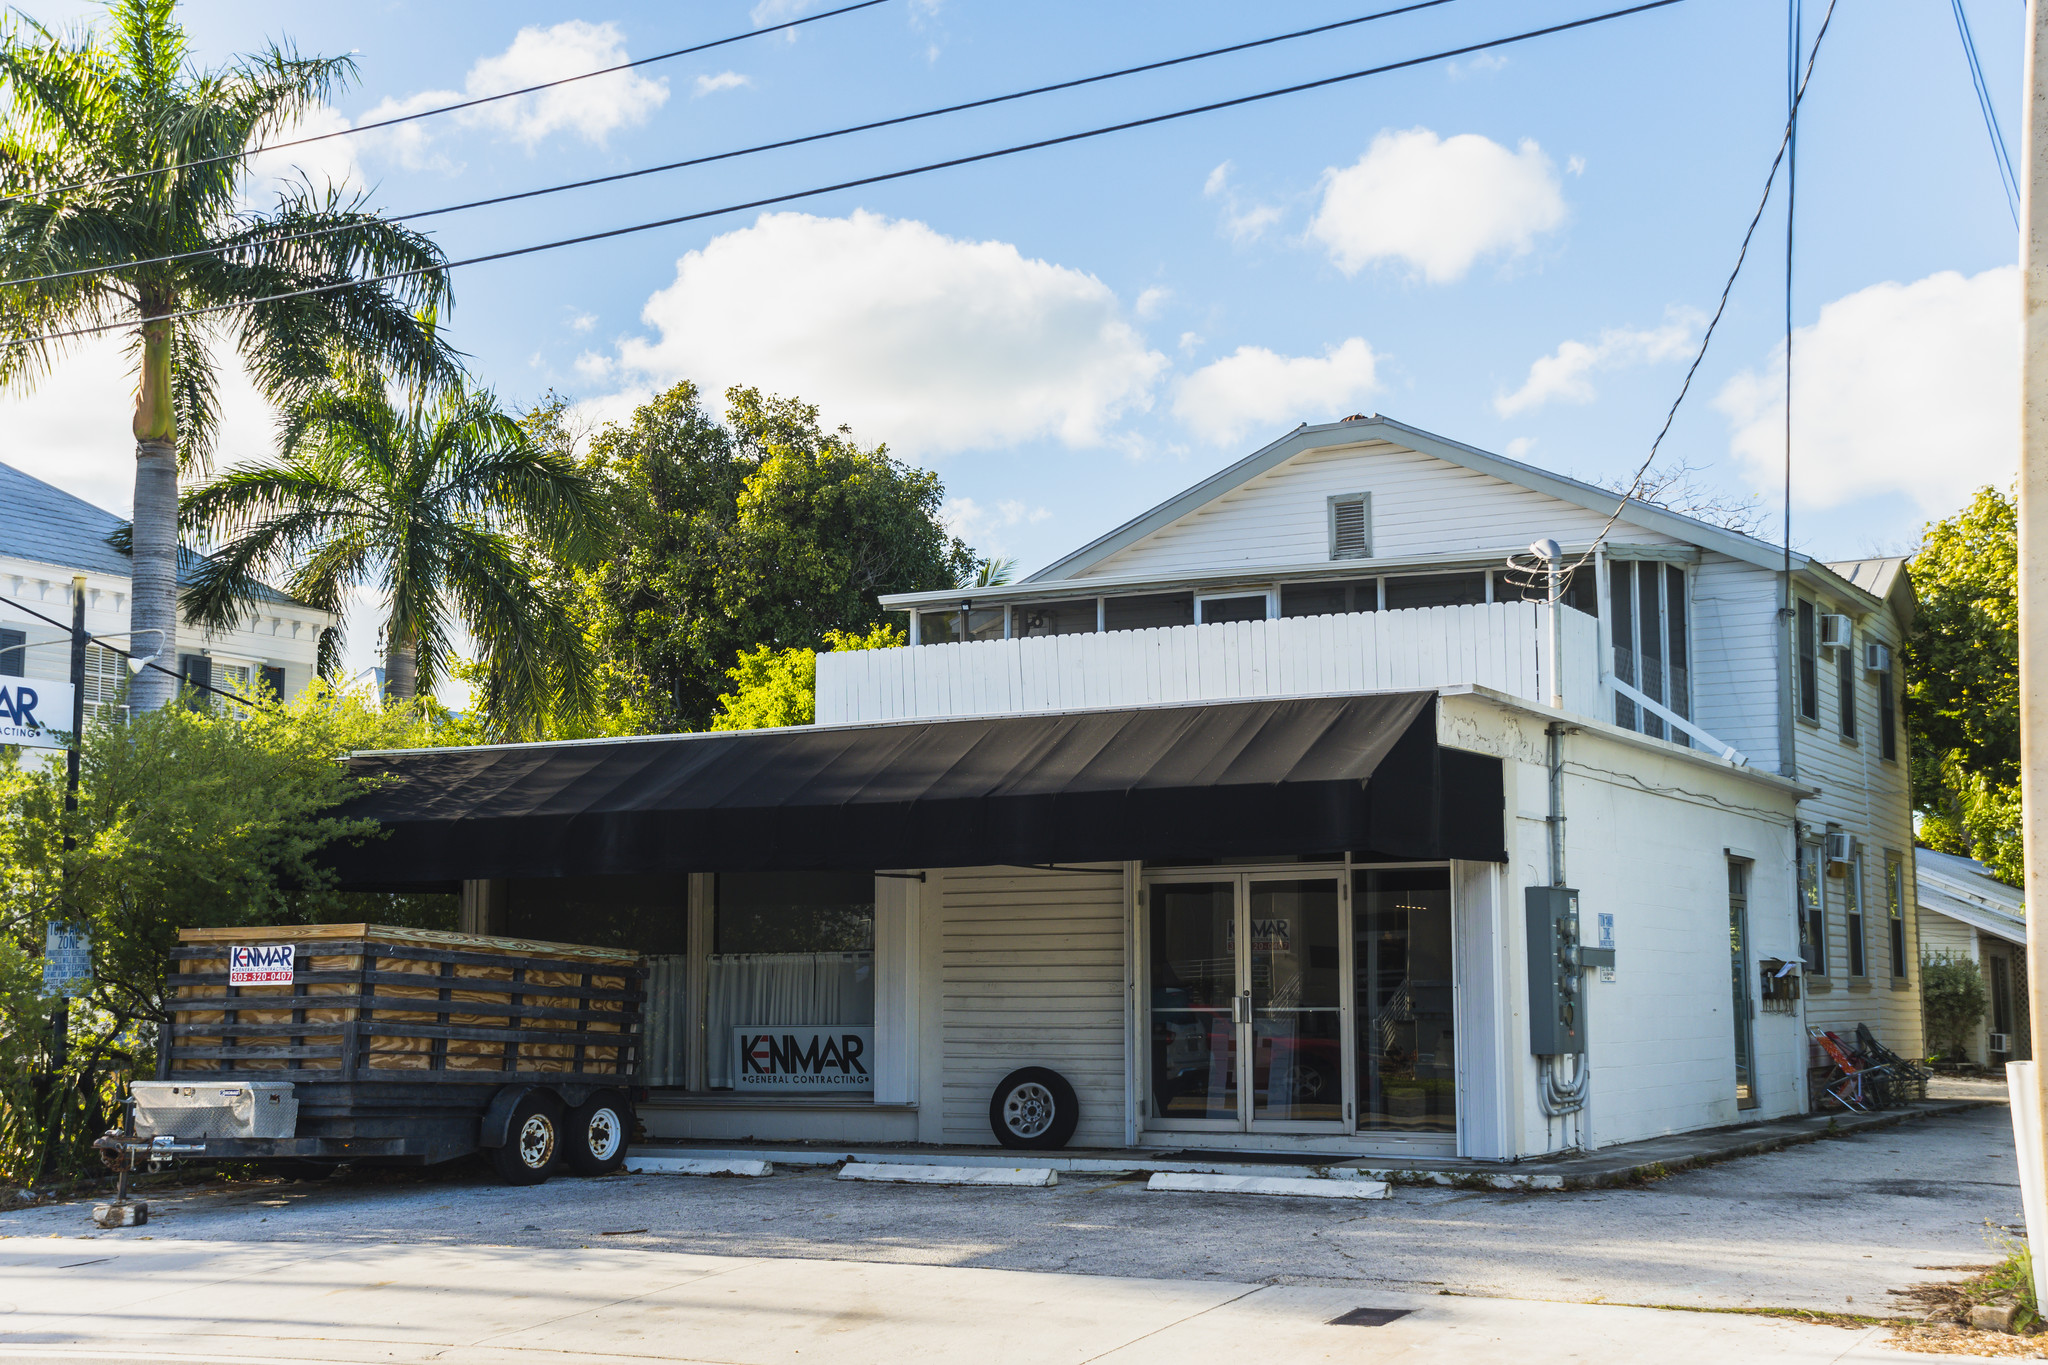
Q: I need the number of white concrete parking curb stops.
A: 3